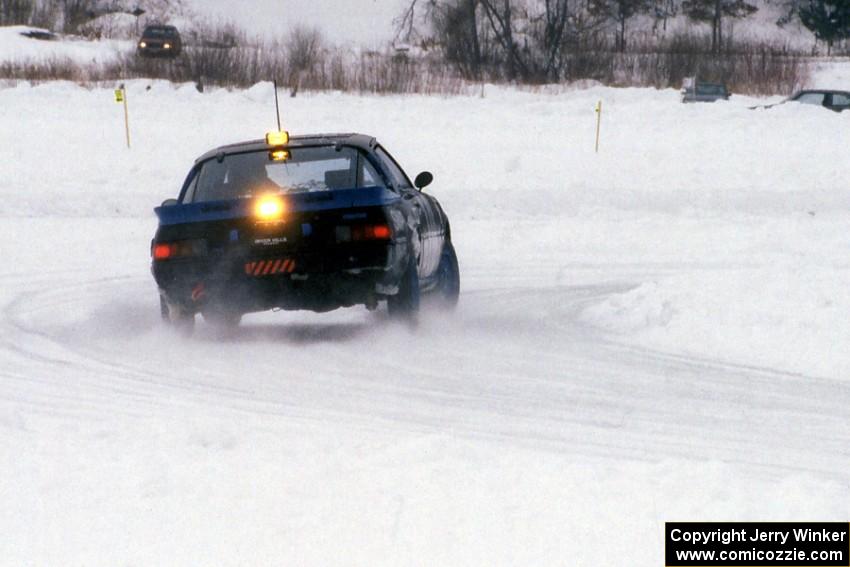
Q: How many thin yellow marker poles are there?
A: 2